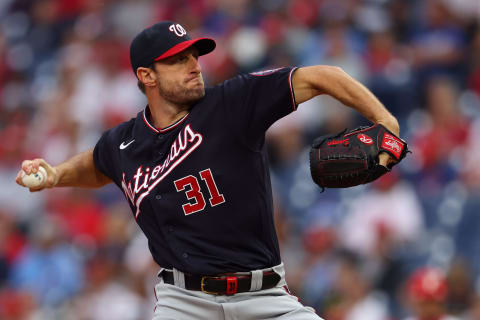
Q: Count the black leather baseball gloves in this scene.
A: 1